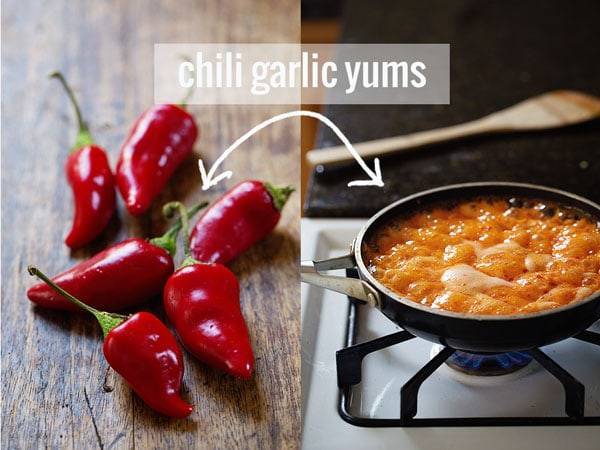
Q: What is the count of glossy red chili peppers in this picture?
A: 6